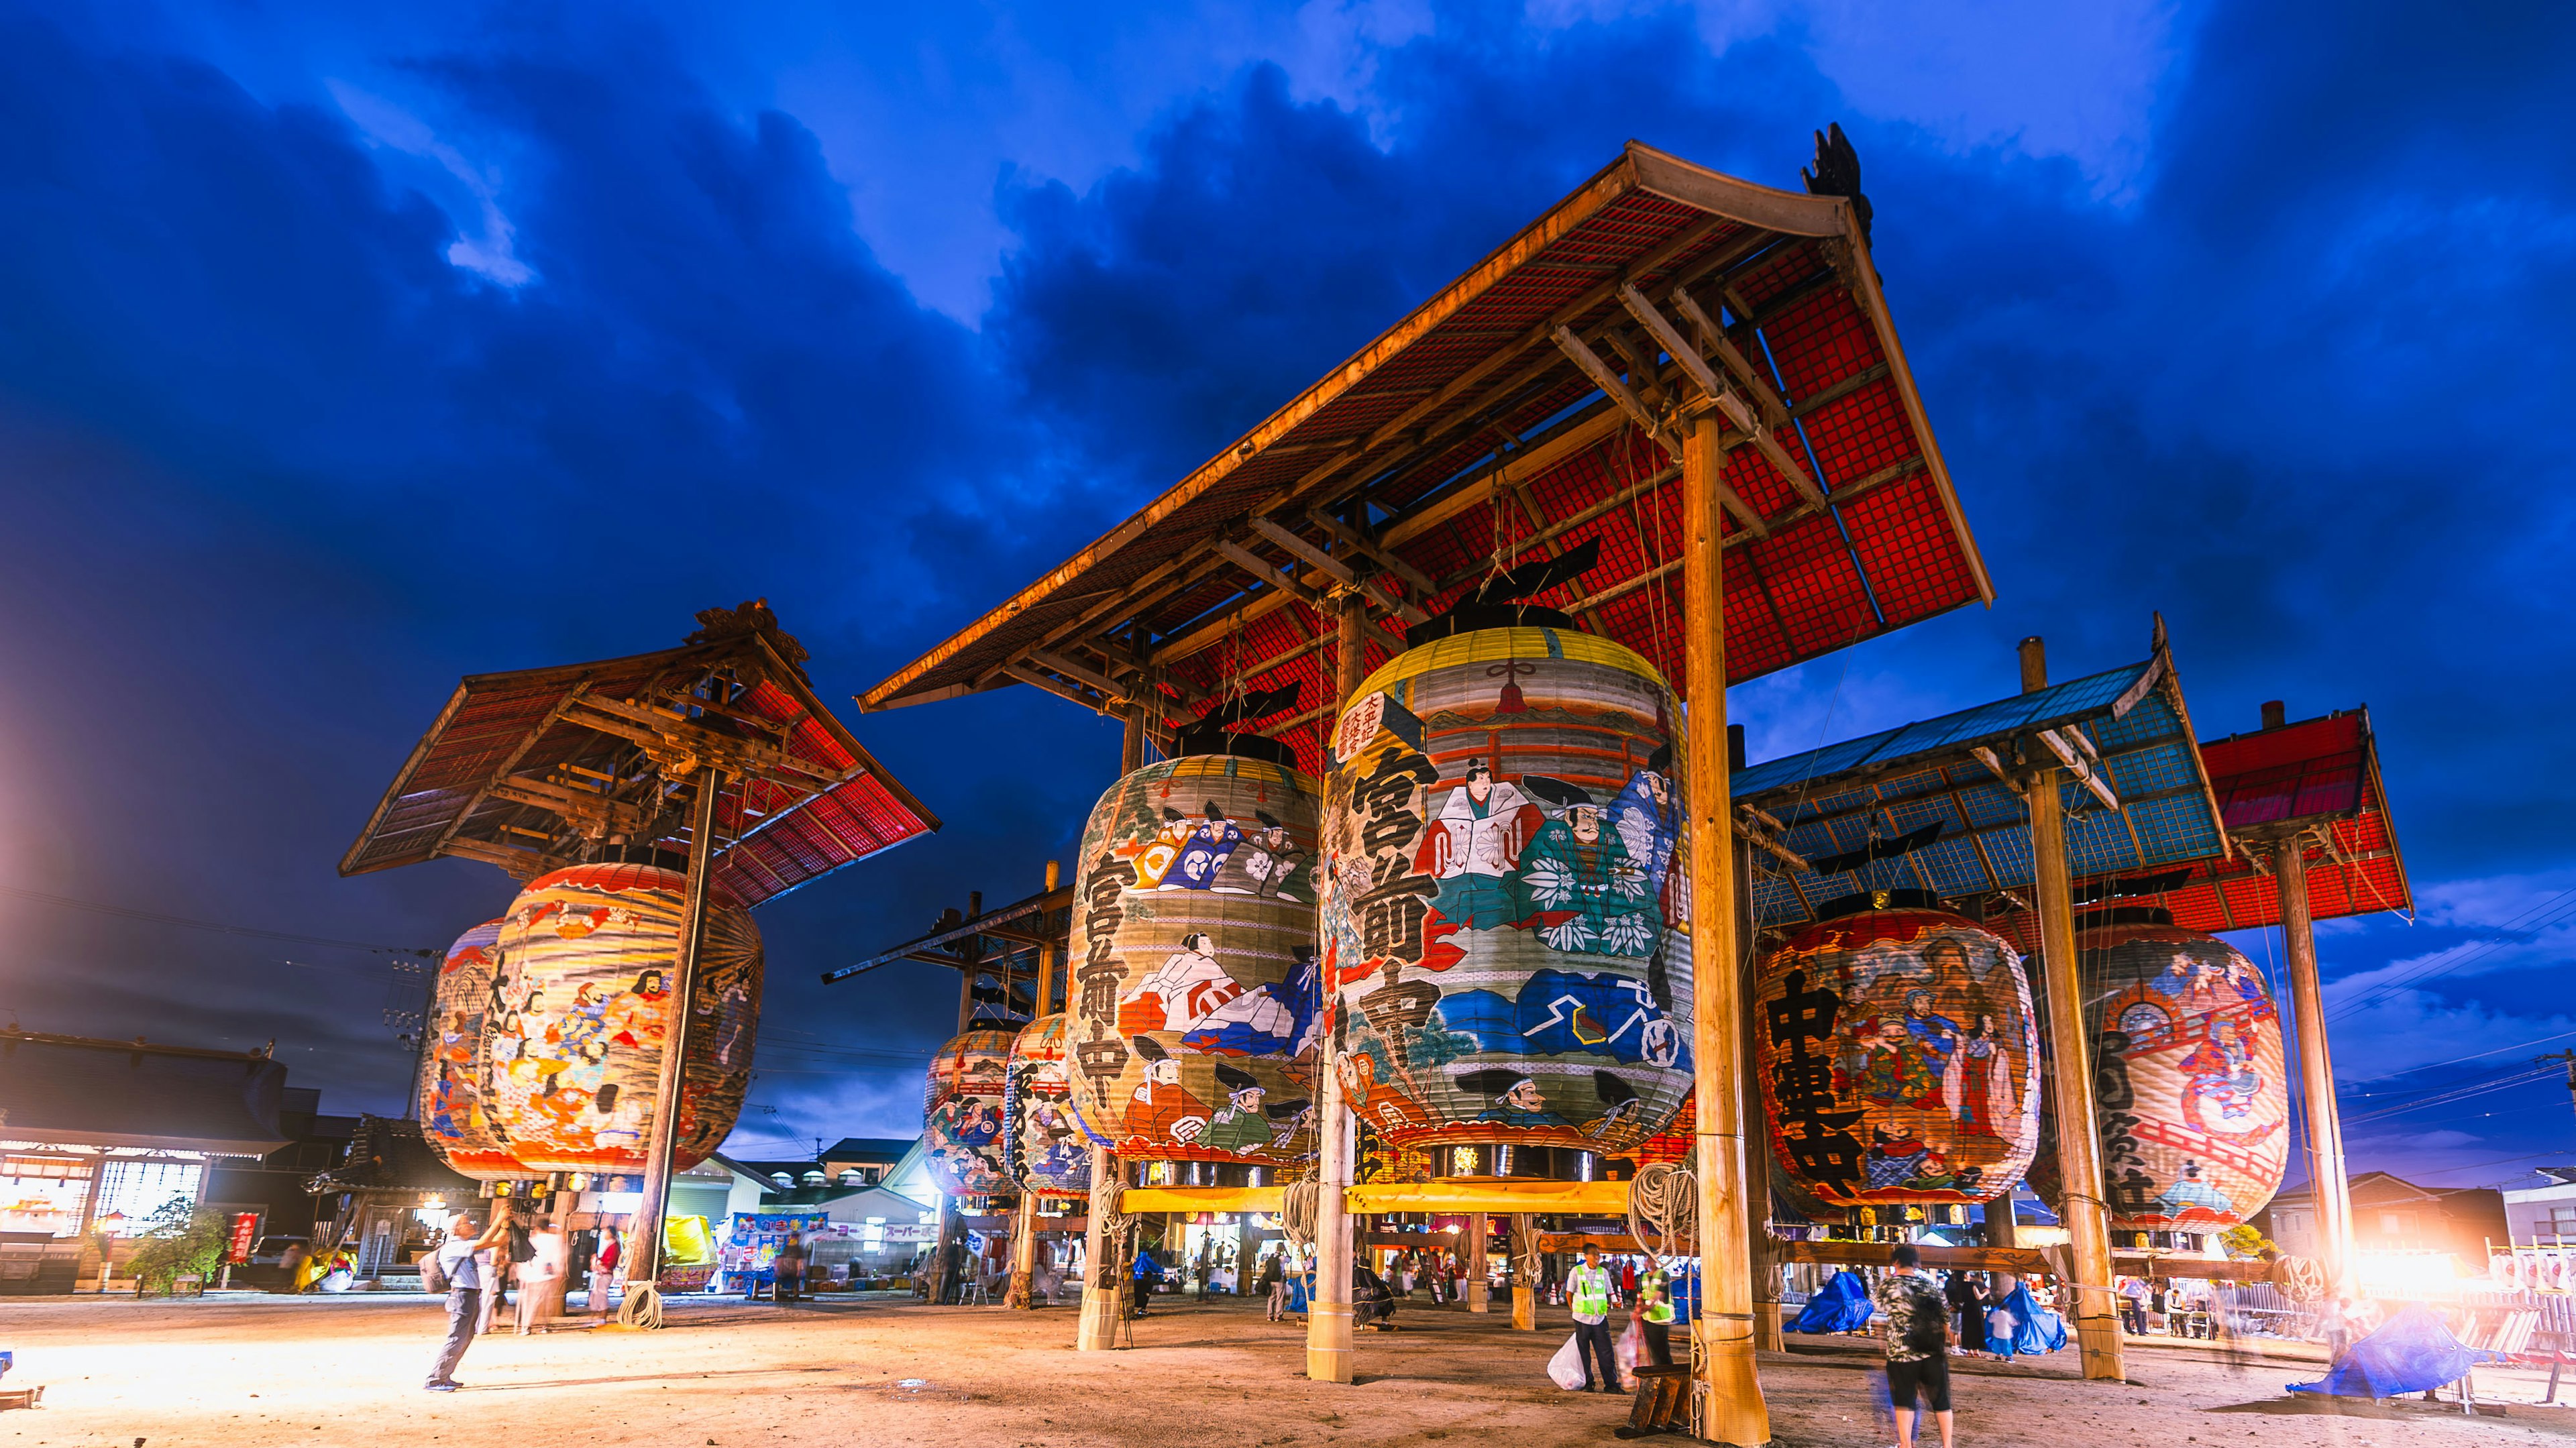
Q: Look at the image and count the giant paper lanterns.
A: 8